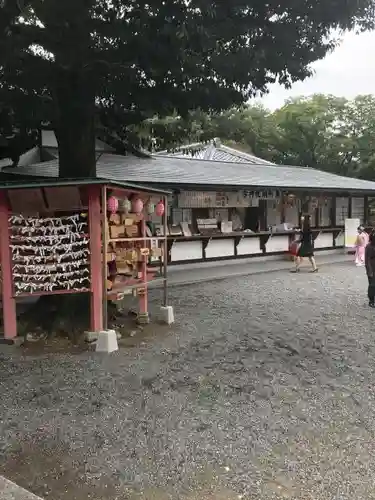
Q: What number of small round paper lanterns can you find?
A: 5